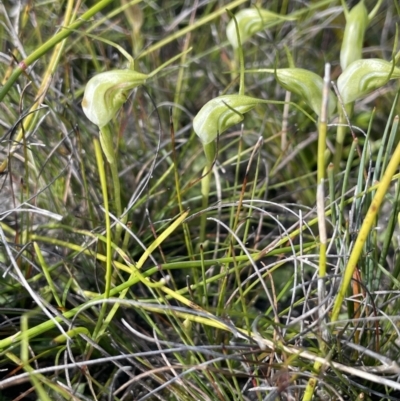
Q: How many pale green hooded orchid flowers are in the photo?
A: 6